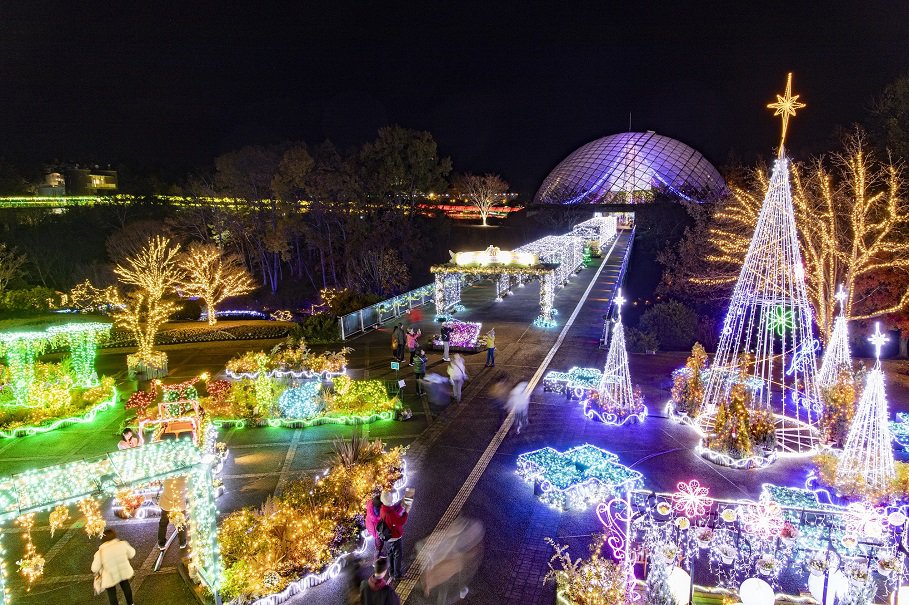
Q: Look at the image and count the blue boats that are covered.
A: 0